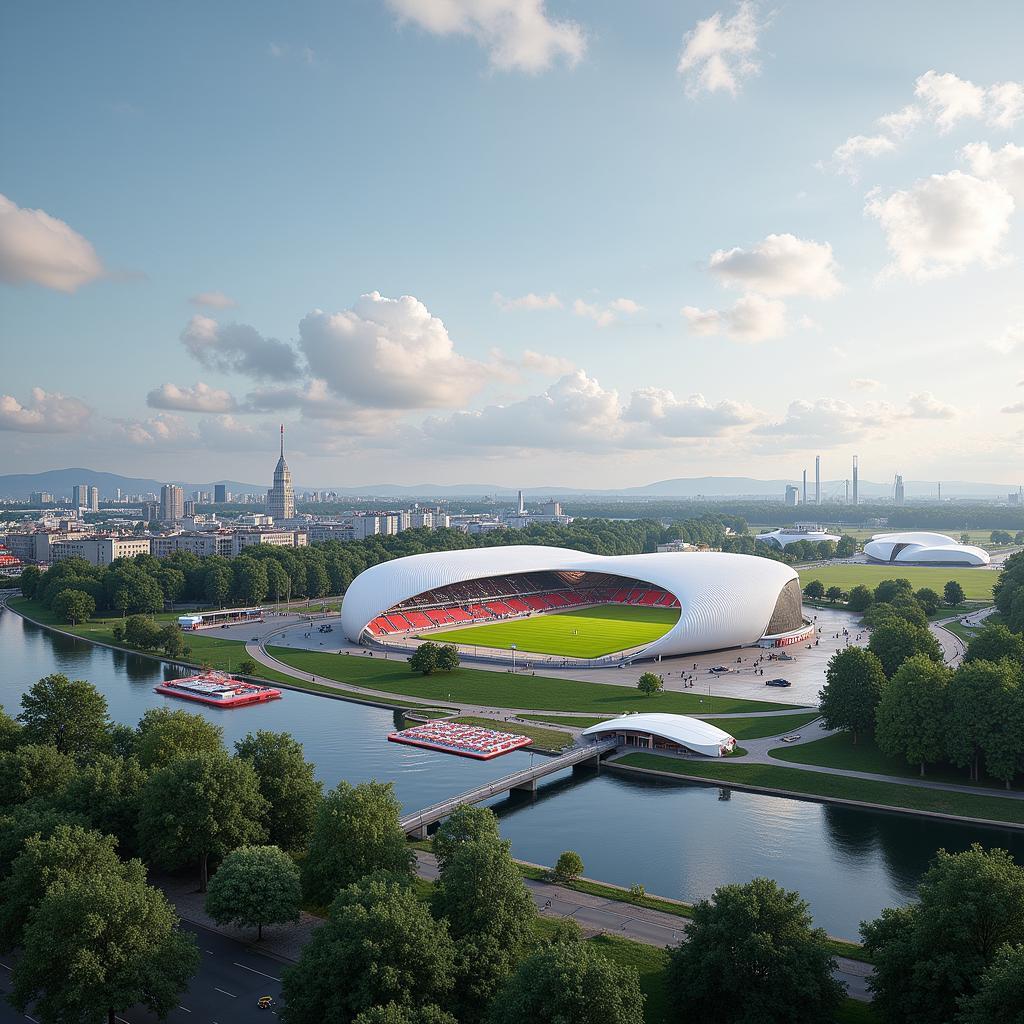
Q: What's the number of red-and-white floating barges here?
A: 2